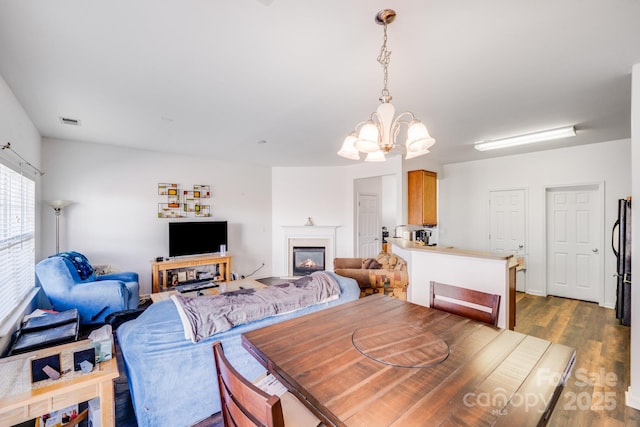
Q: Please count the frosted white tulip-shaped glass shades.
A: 5